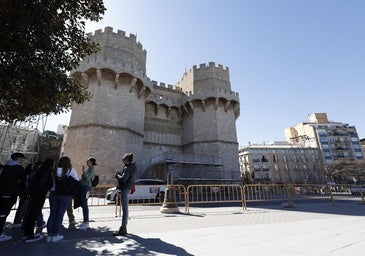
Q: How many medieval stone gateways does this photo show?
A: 1